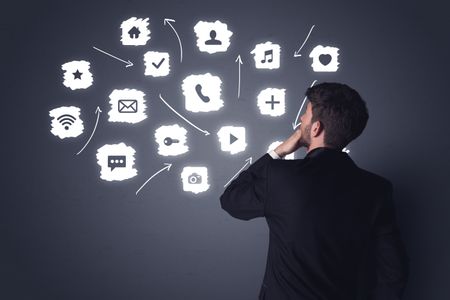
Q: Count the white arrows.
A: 9